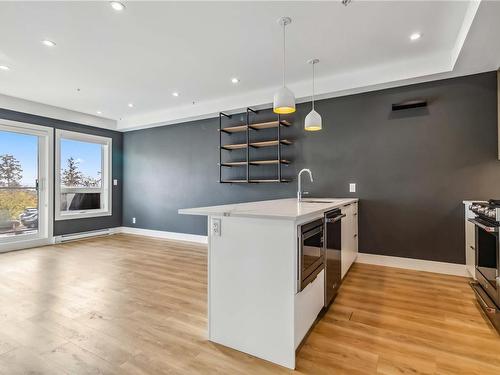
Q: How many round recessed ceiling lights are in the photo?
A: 8